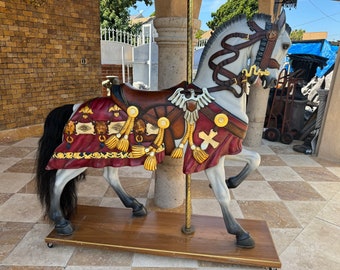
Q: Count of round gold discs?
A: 3